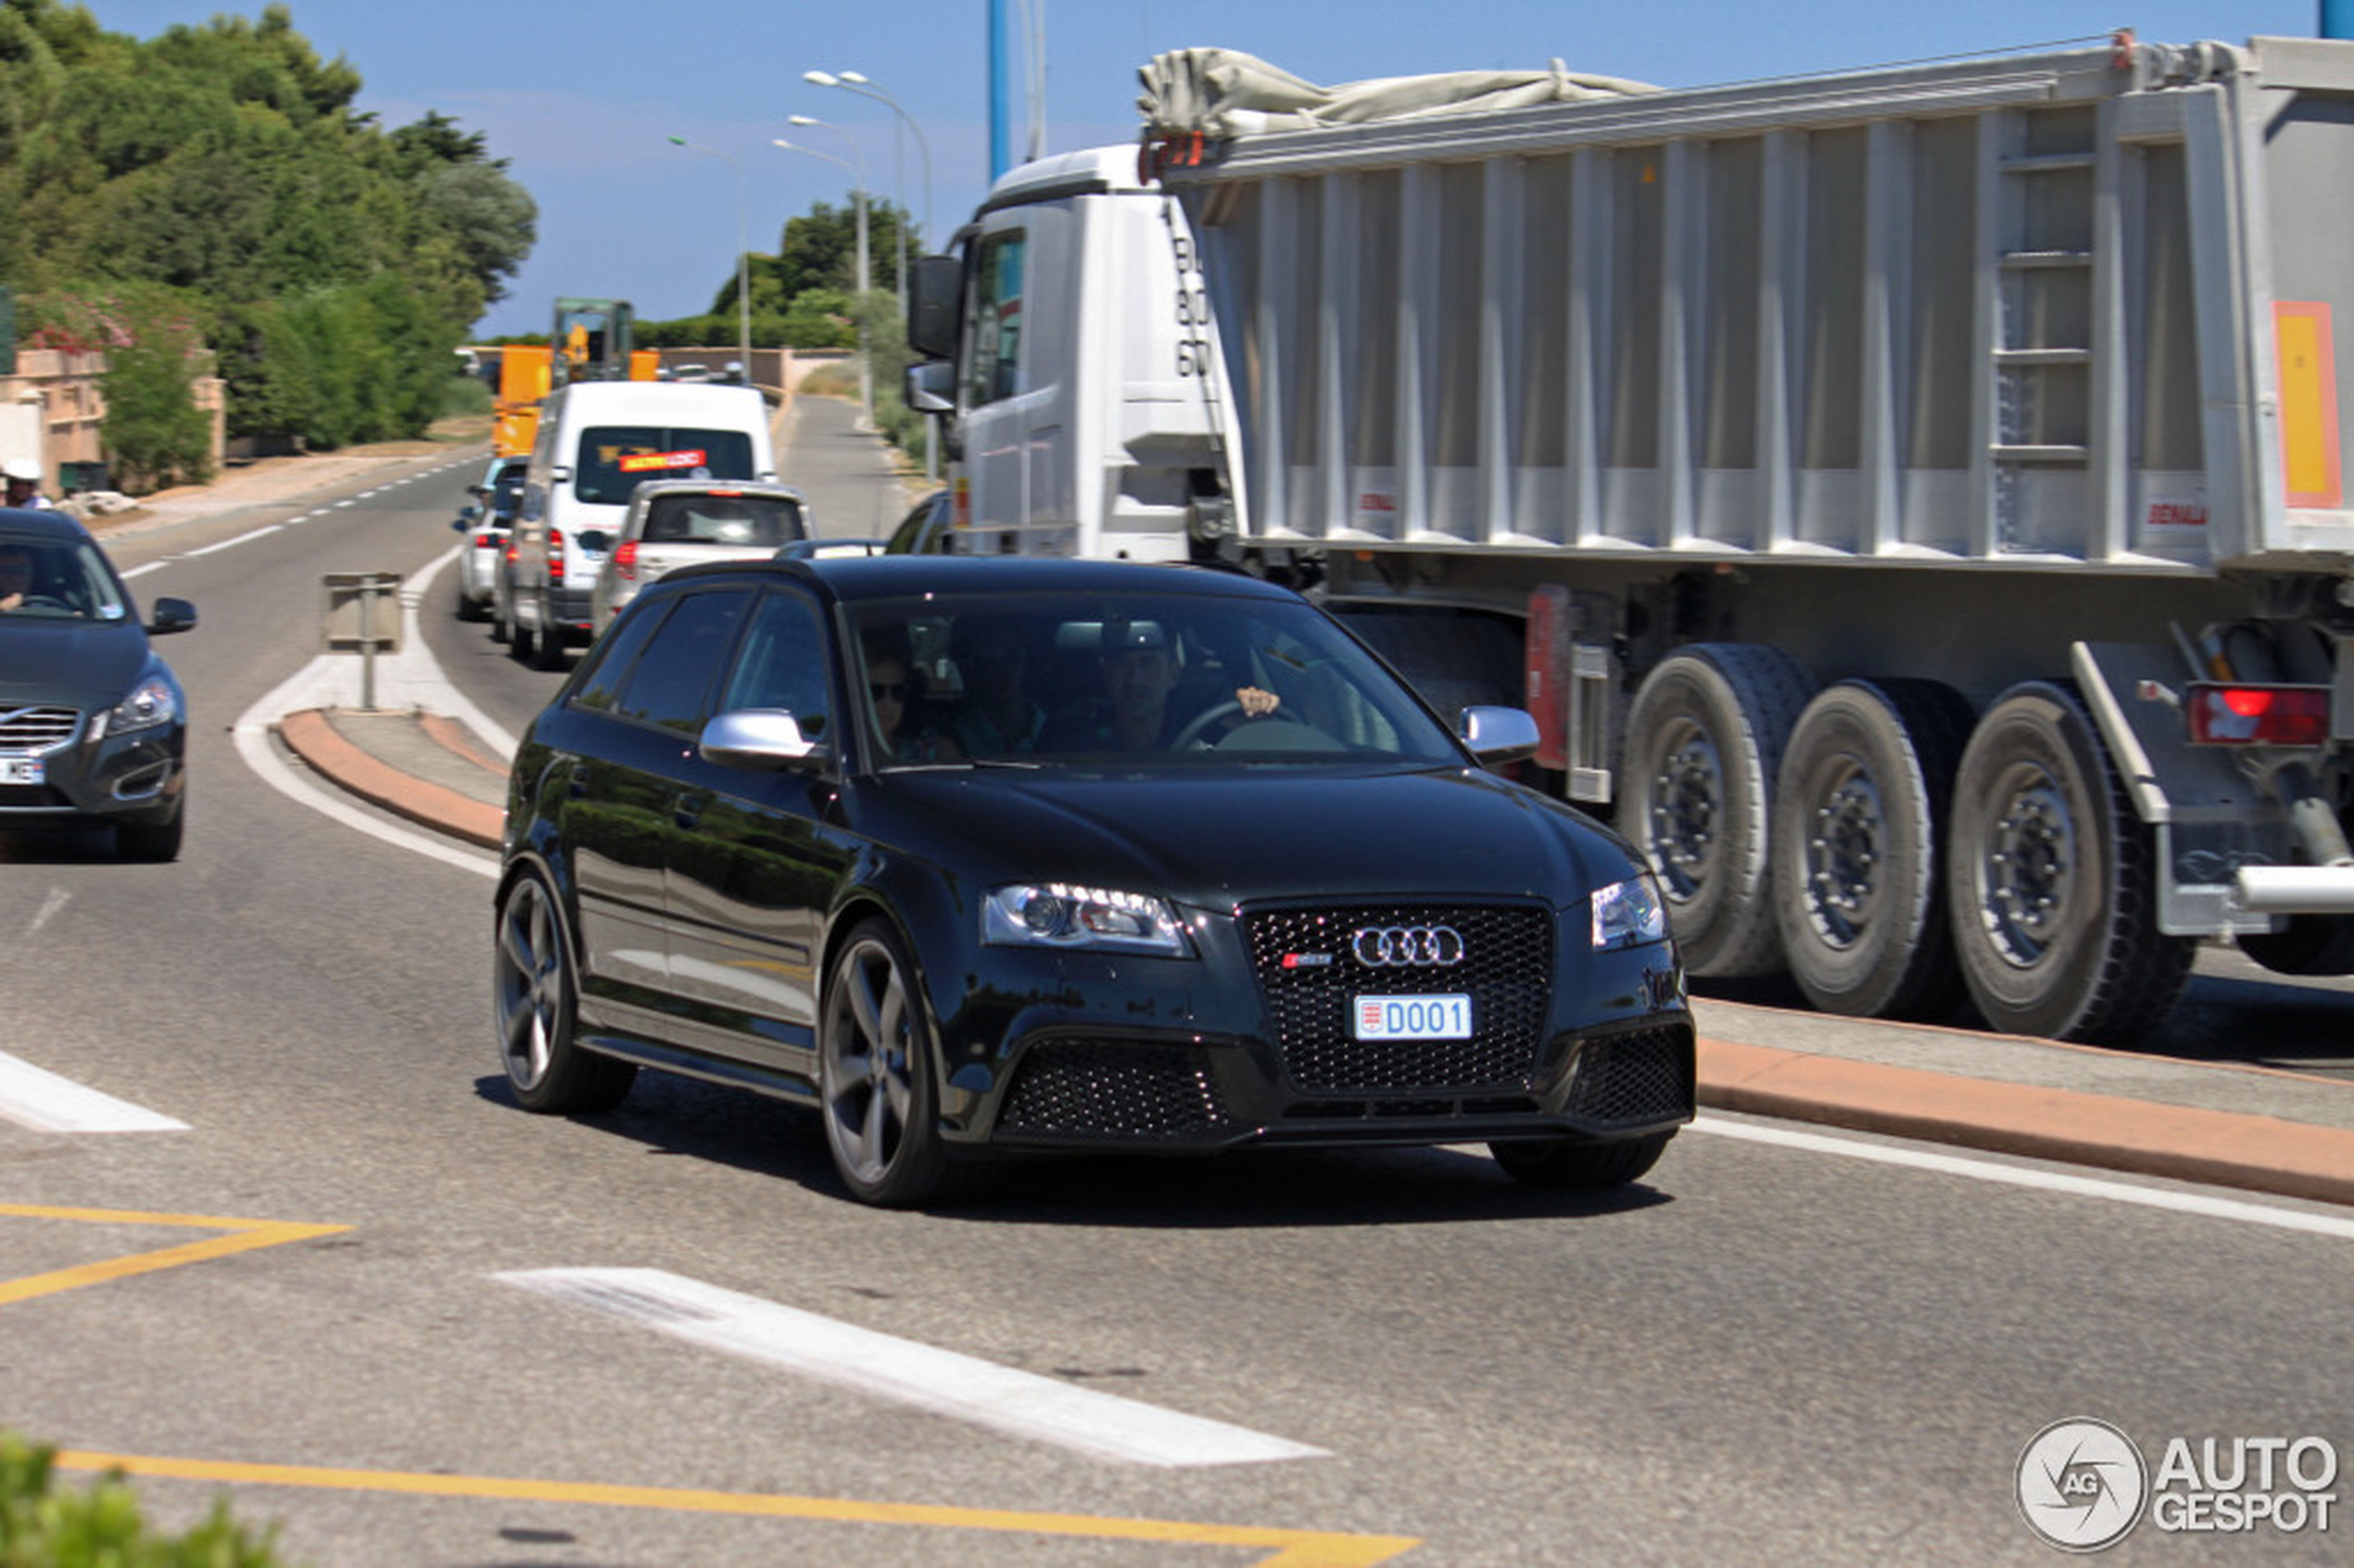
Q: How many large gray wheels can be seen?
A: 3